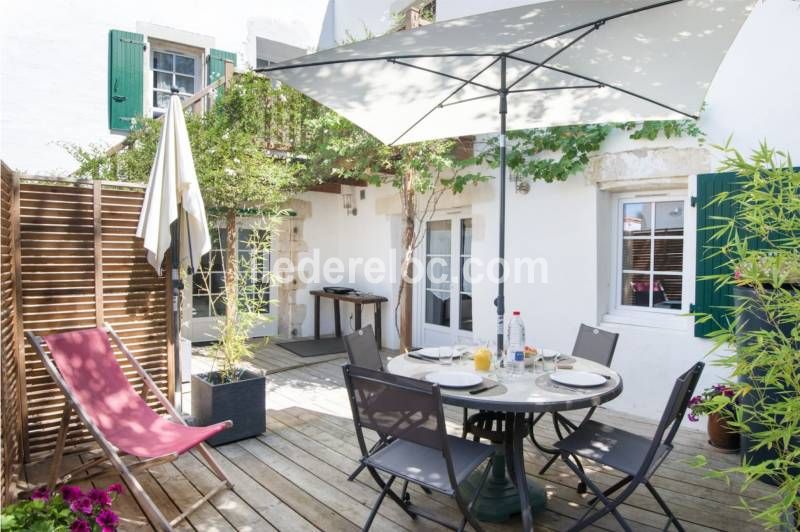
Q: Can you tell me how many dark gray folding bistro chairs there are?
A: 4